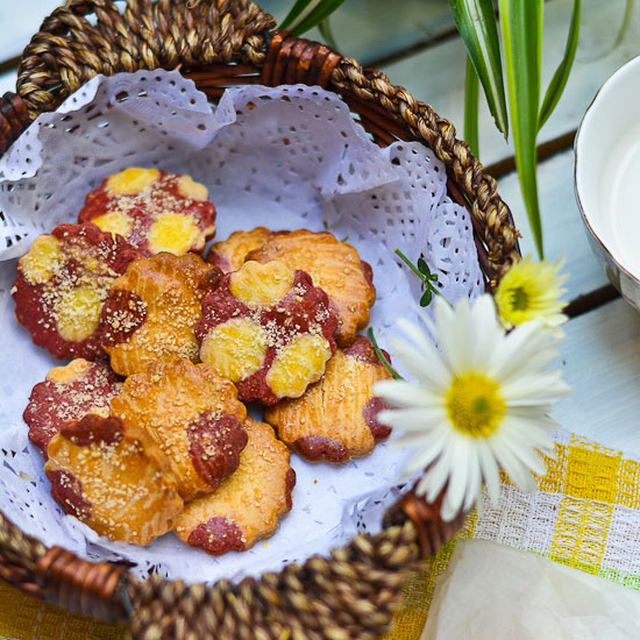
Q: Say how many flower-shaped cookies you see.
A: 11